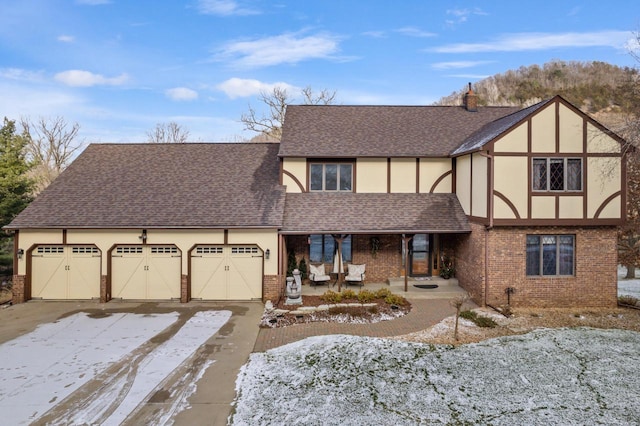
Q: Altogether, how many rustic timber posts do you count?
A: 2